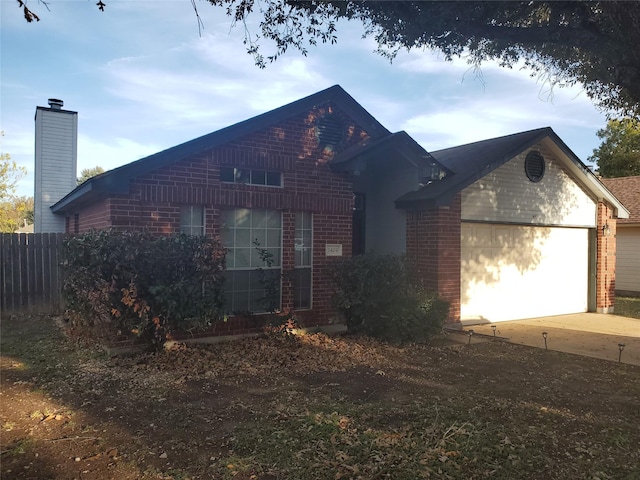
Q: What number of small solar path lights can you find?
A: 4